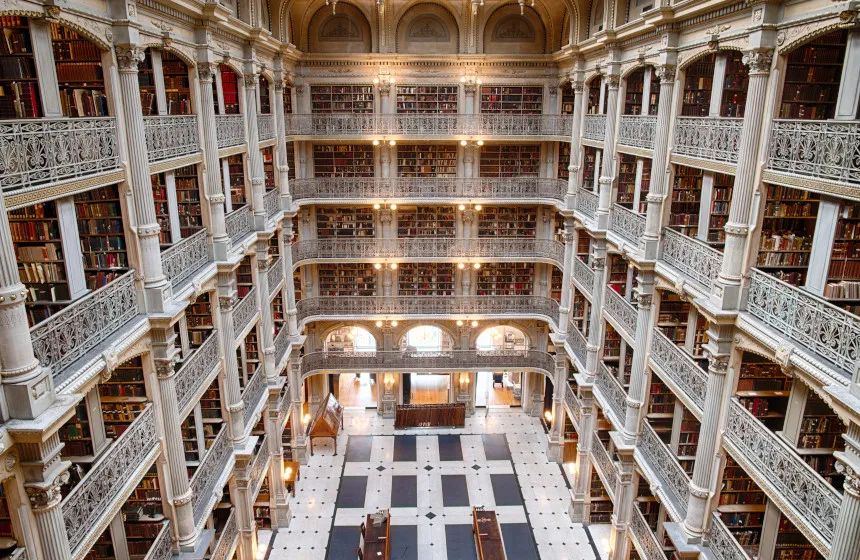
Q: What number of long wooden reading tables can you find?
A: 2